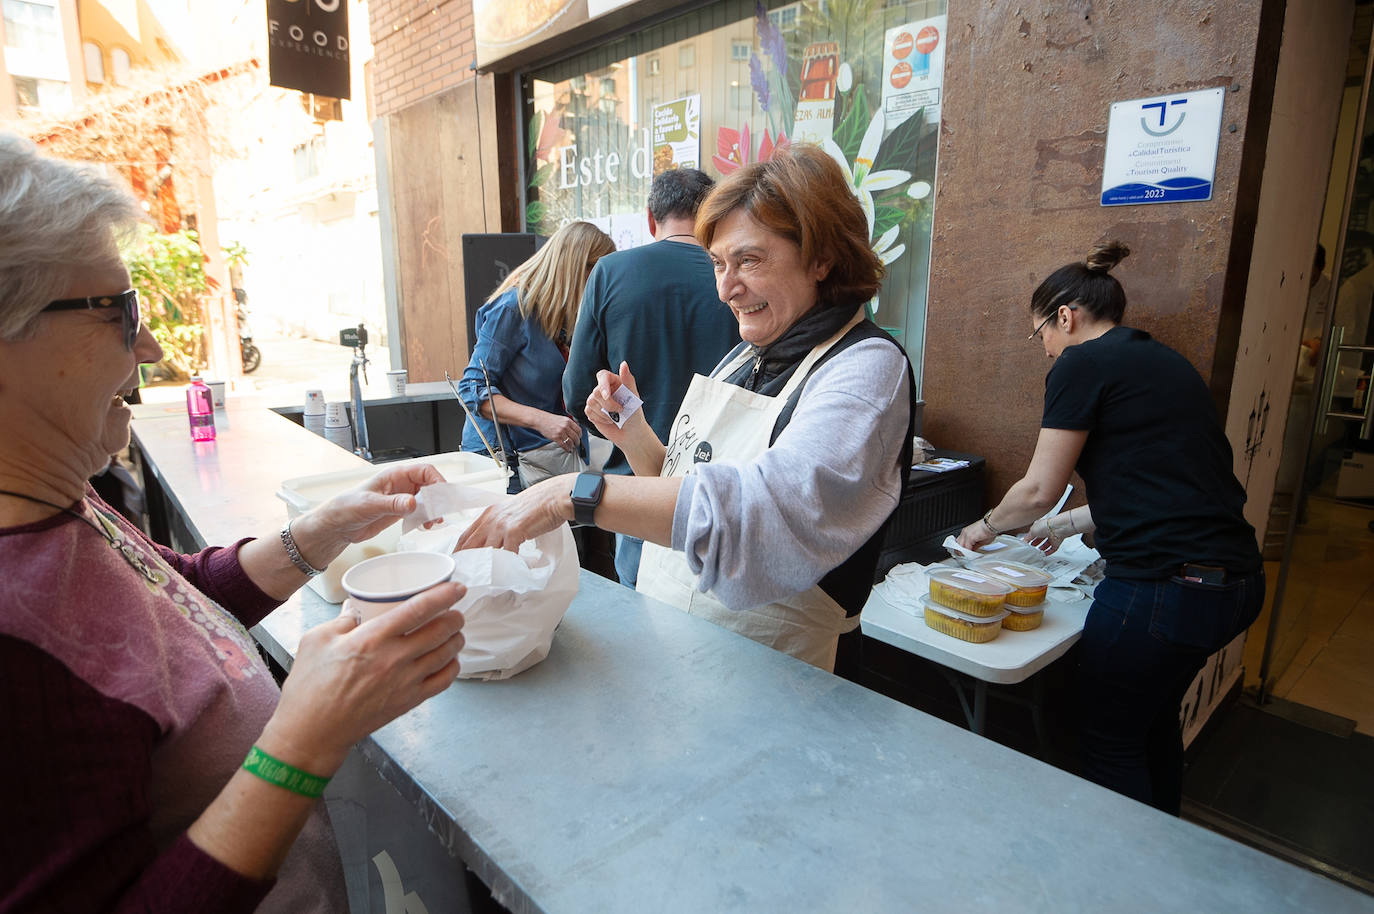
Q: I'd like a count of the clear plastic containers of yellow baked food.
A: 4